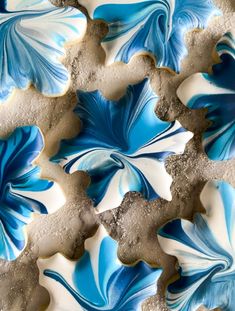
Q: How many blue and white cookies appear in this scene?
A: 7